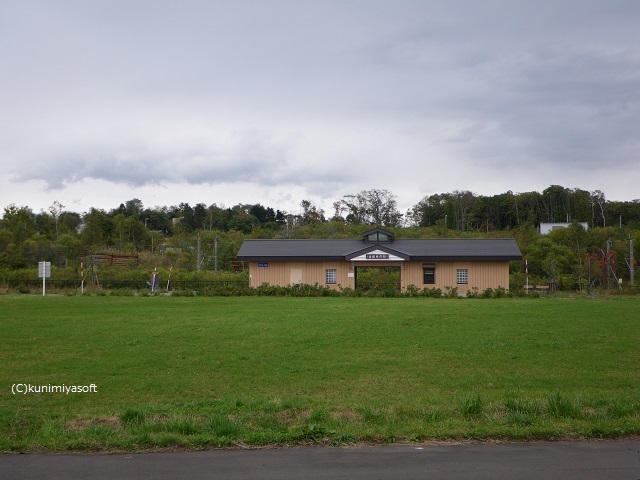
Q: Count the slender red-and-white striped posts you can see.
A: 4